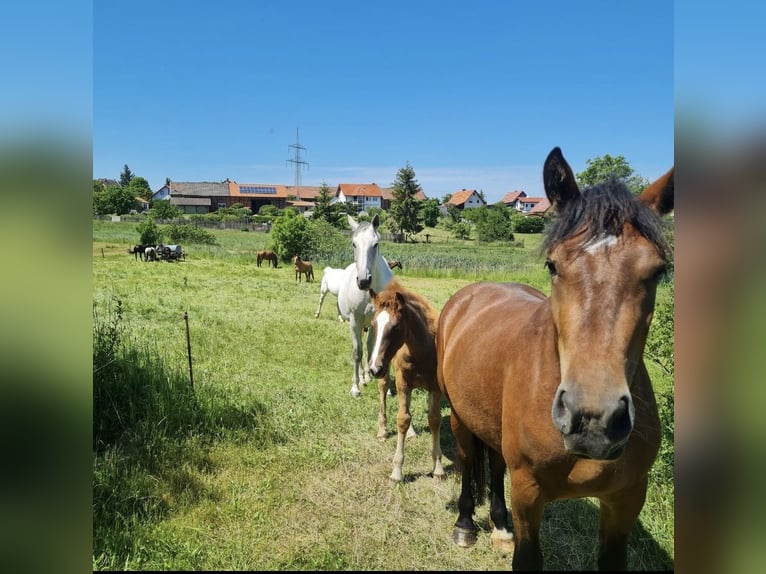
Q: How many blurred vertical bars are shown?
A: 2